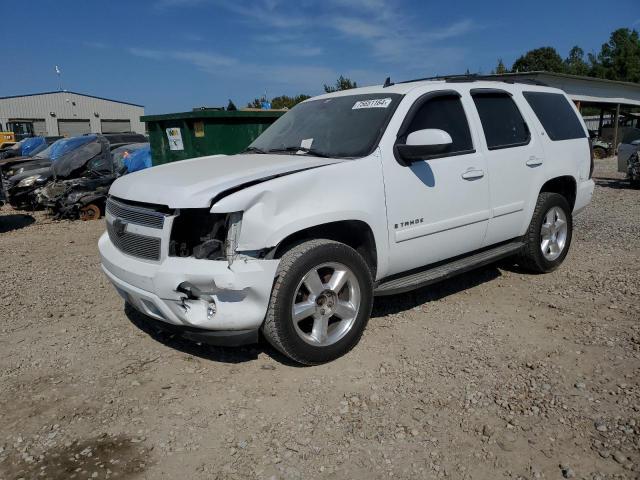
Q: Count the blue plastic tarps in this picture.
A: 3